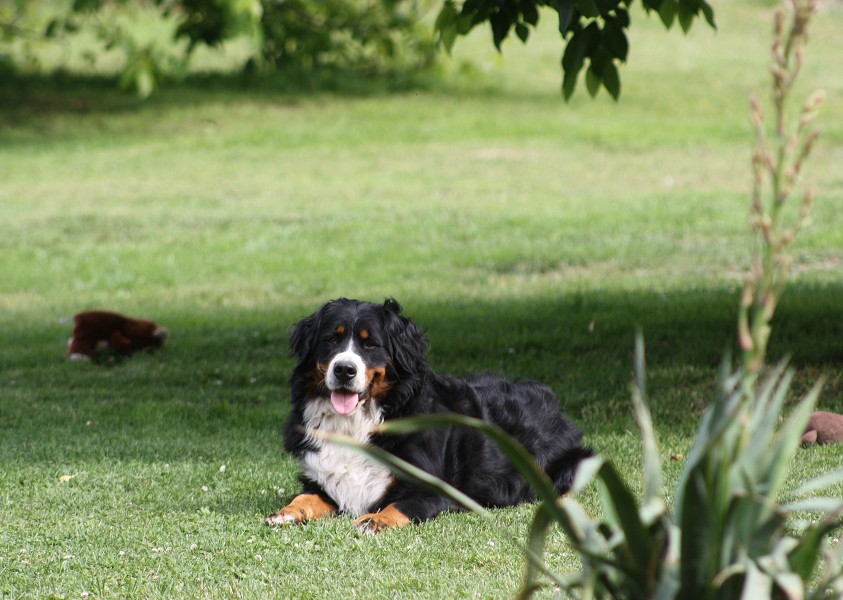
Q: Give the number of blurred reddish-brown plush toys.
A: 1